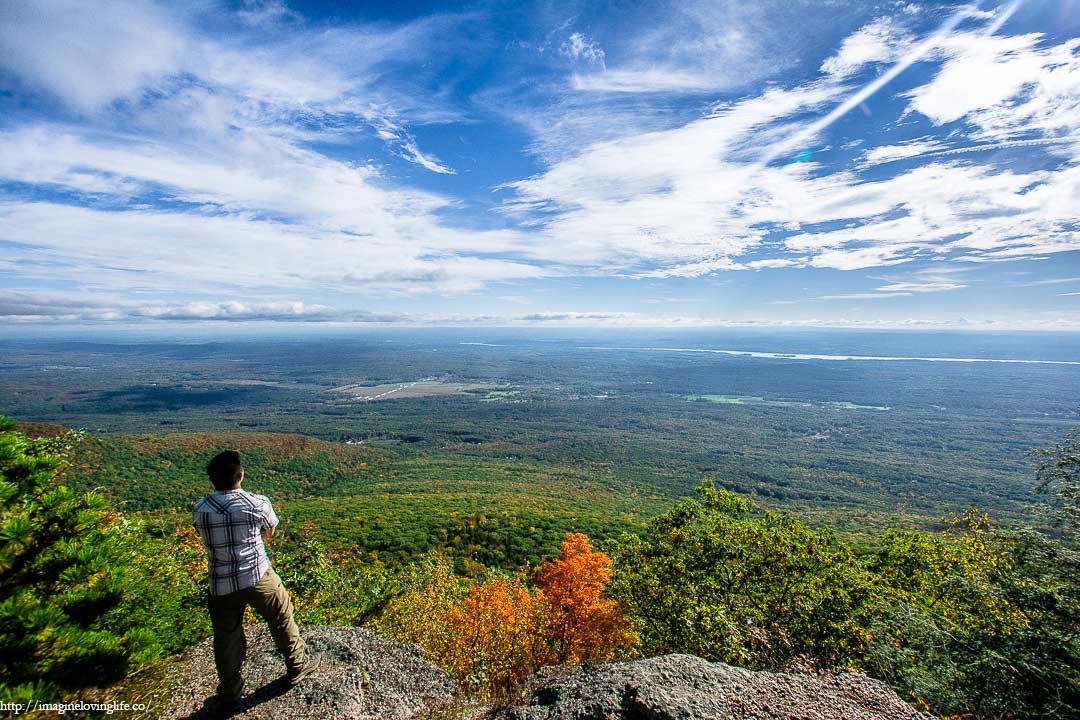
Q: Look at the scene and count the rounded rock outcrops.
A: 2